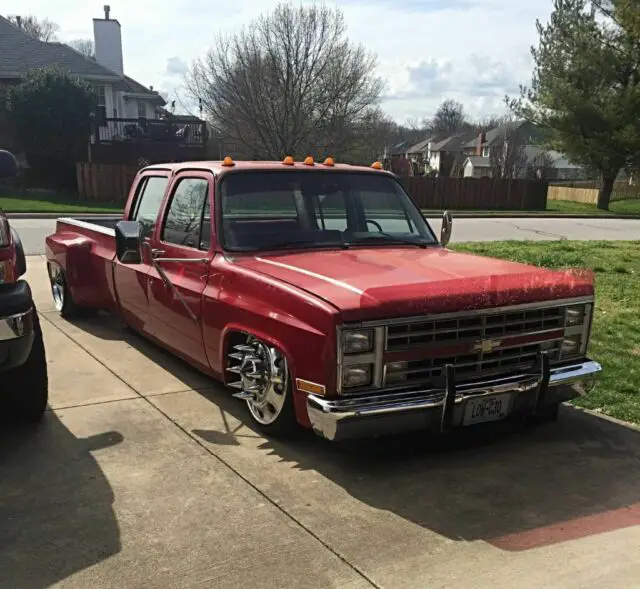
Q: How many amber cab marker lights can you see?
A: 5